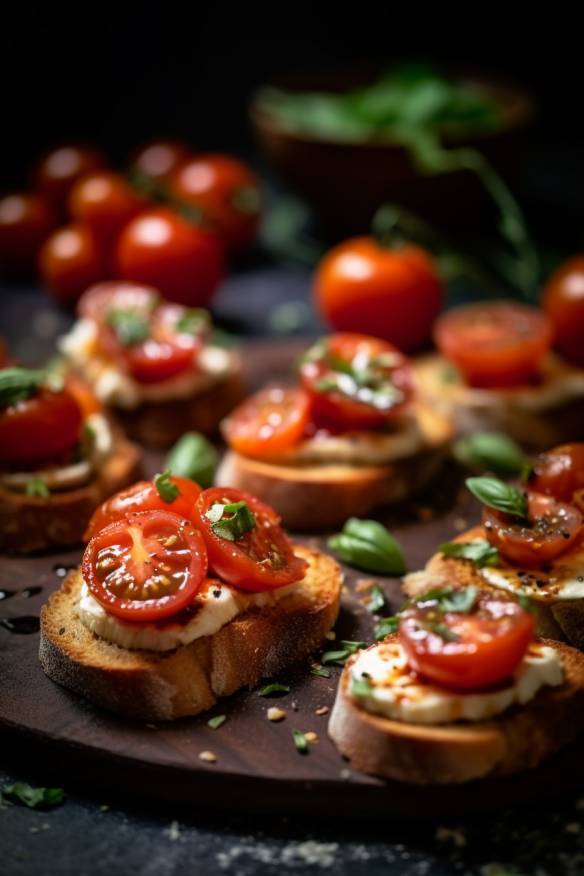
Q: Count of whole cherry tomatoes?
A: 9